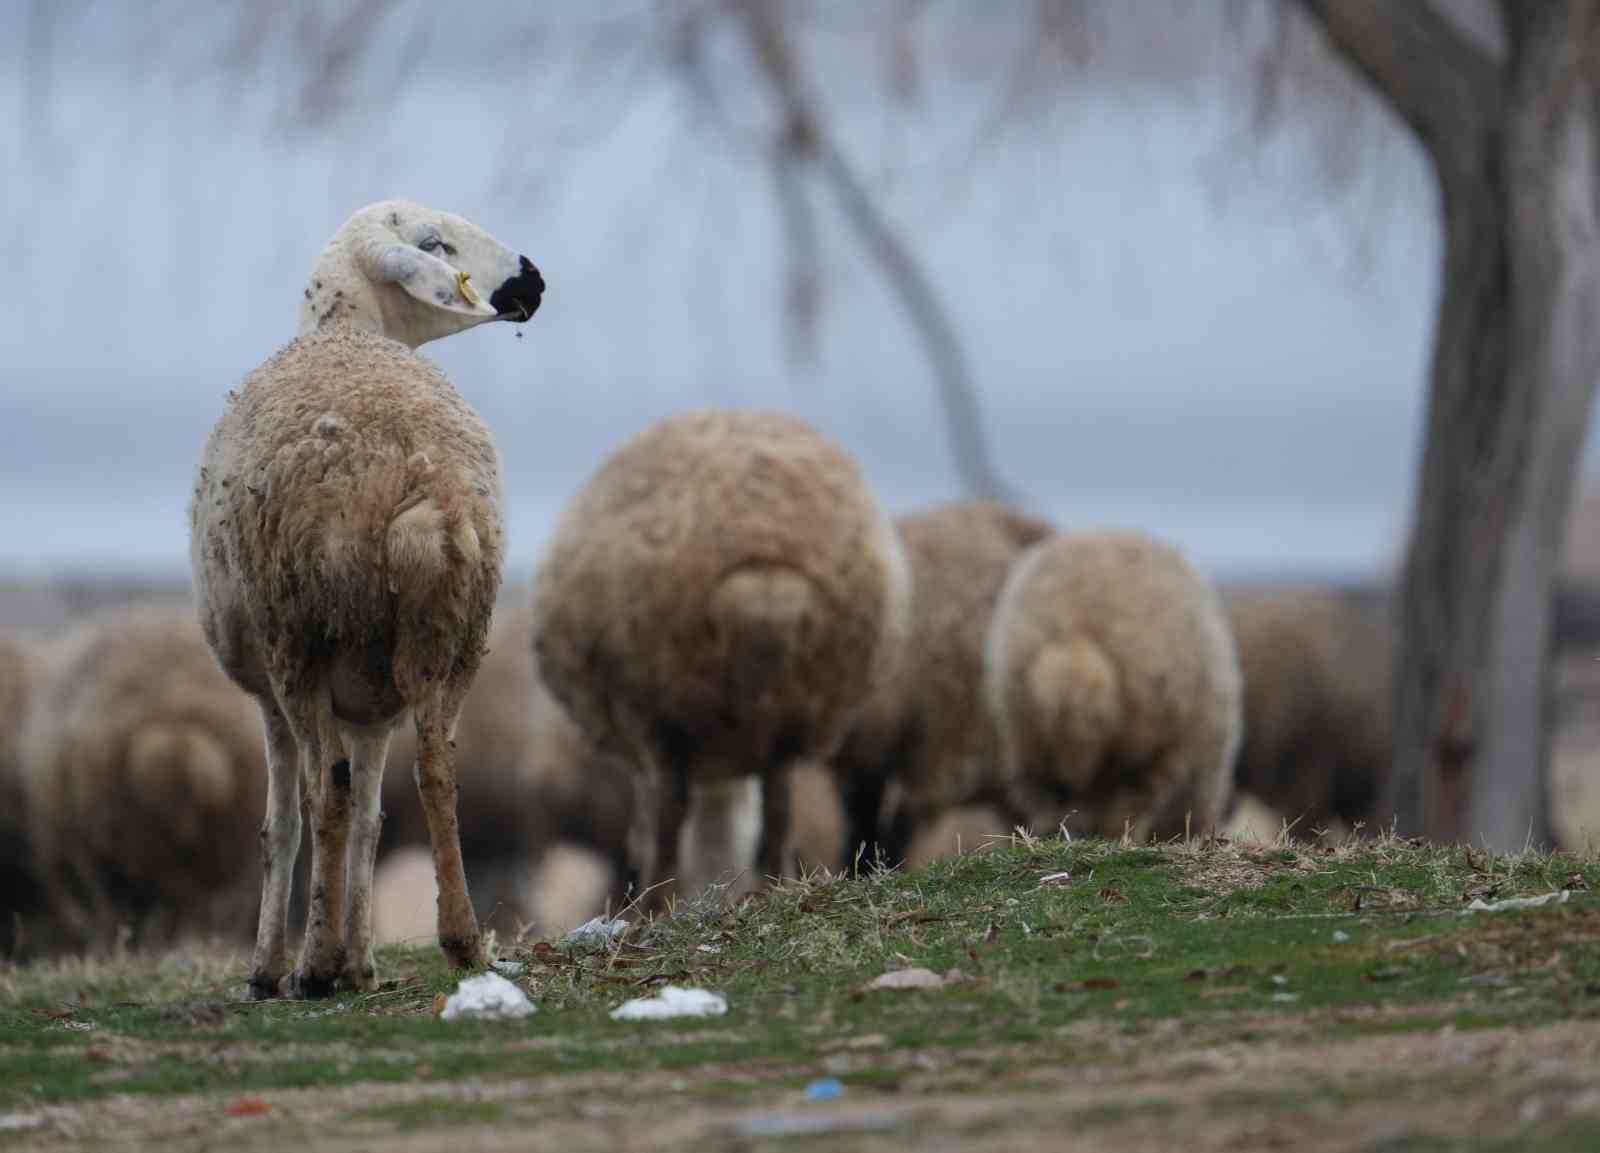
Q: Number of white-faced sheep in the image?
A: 1